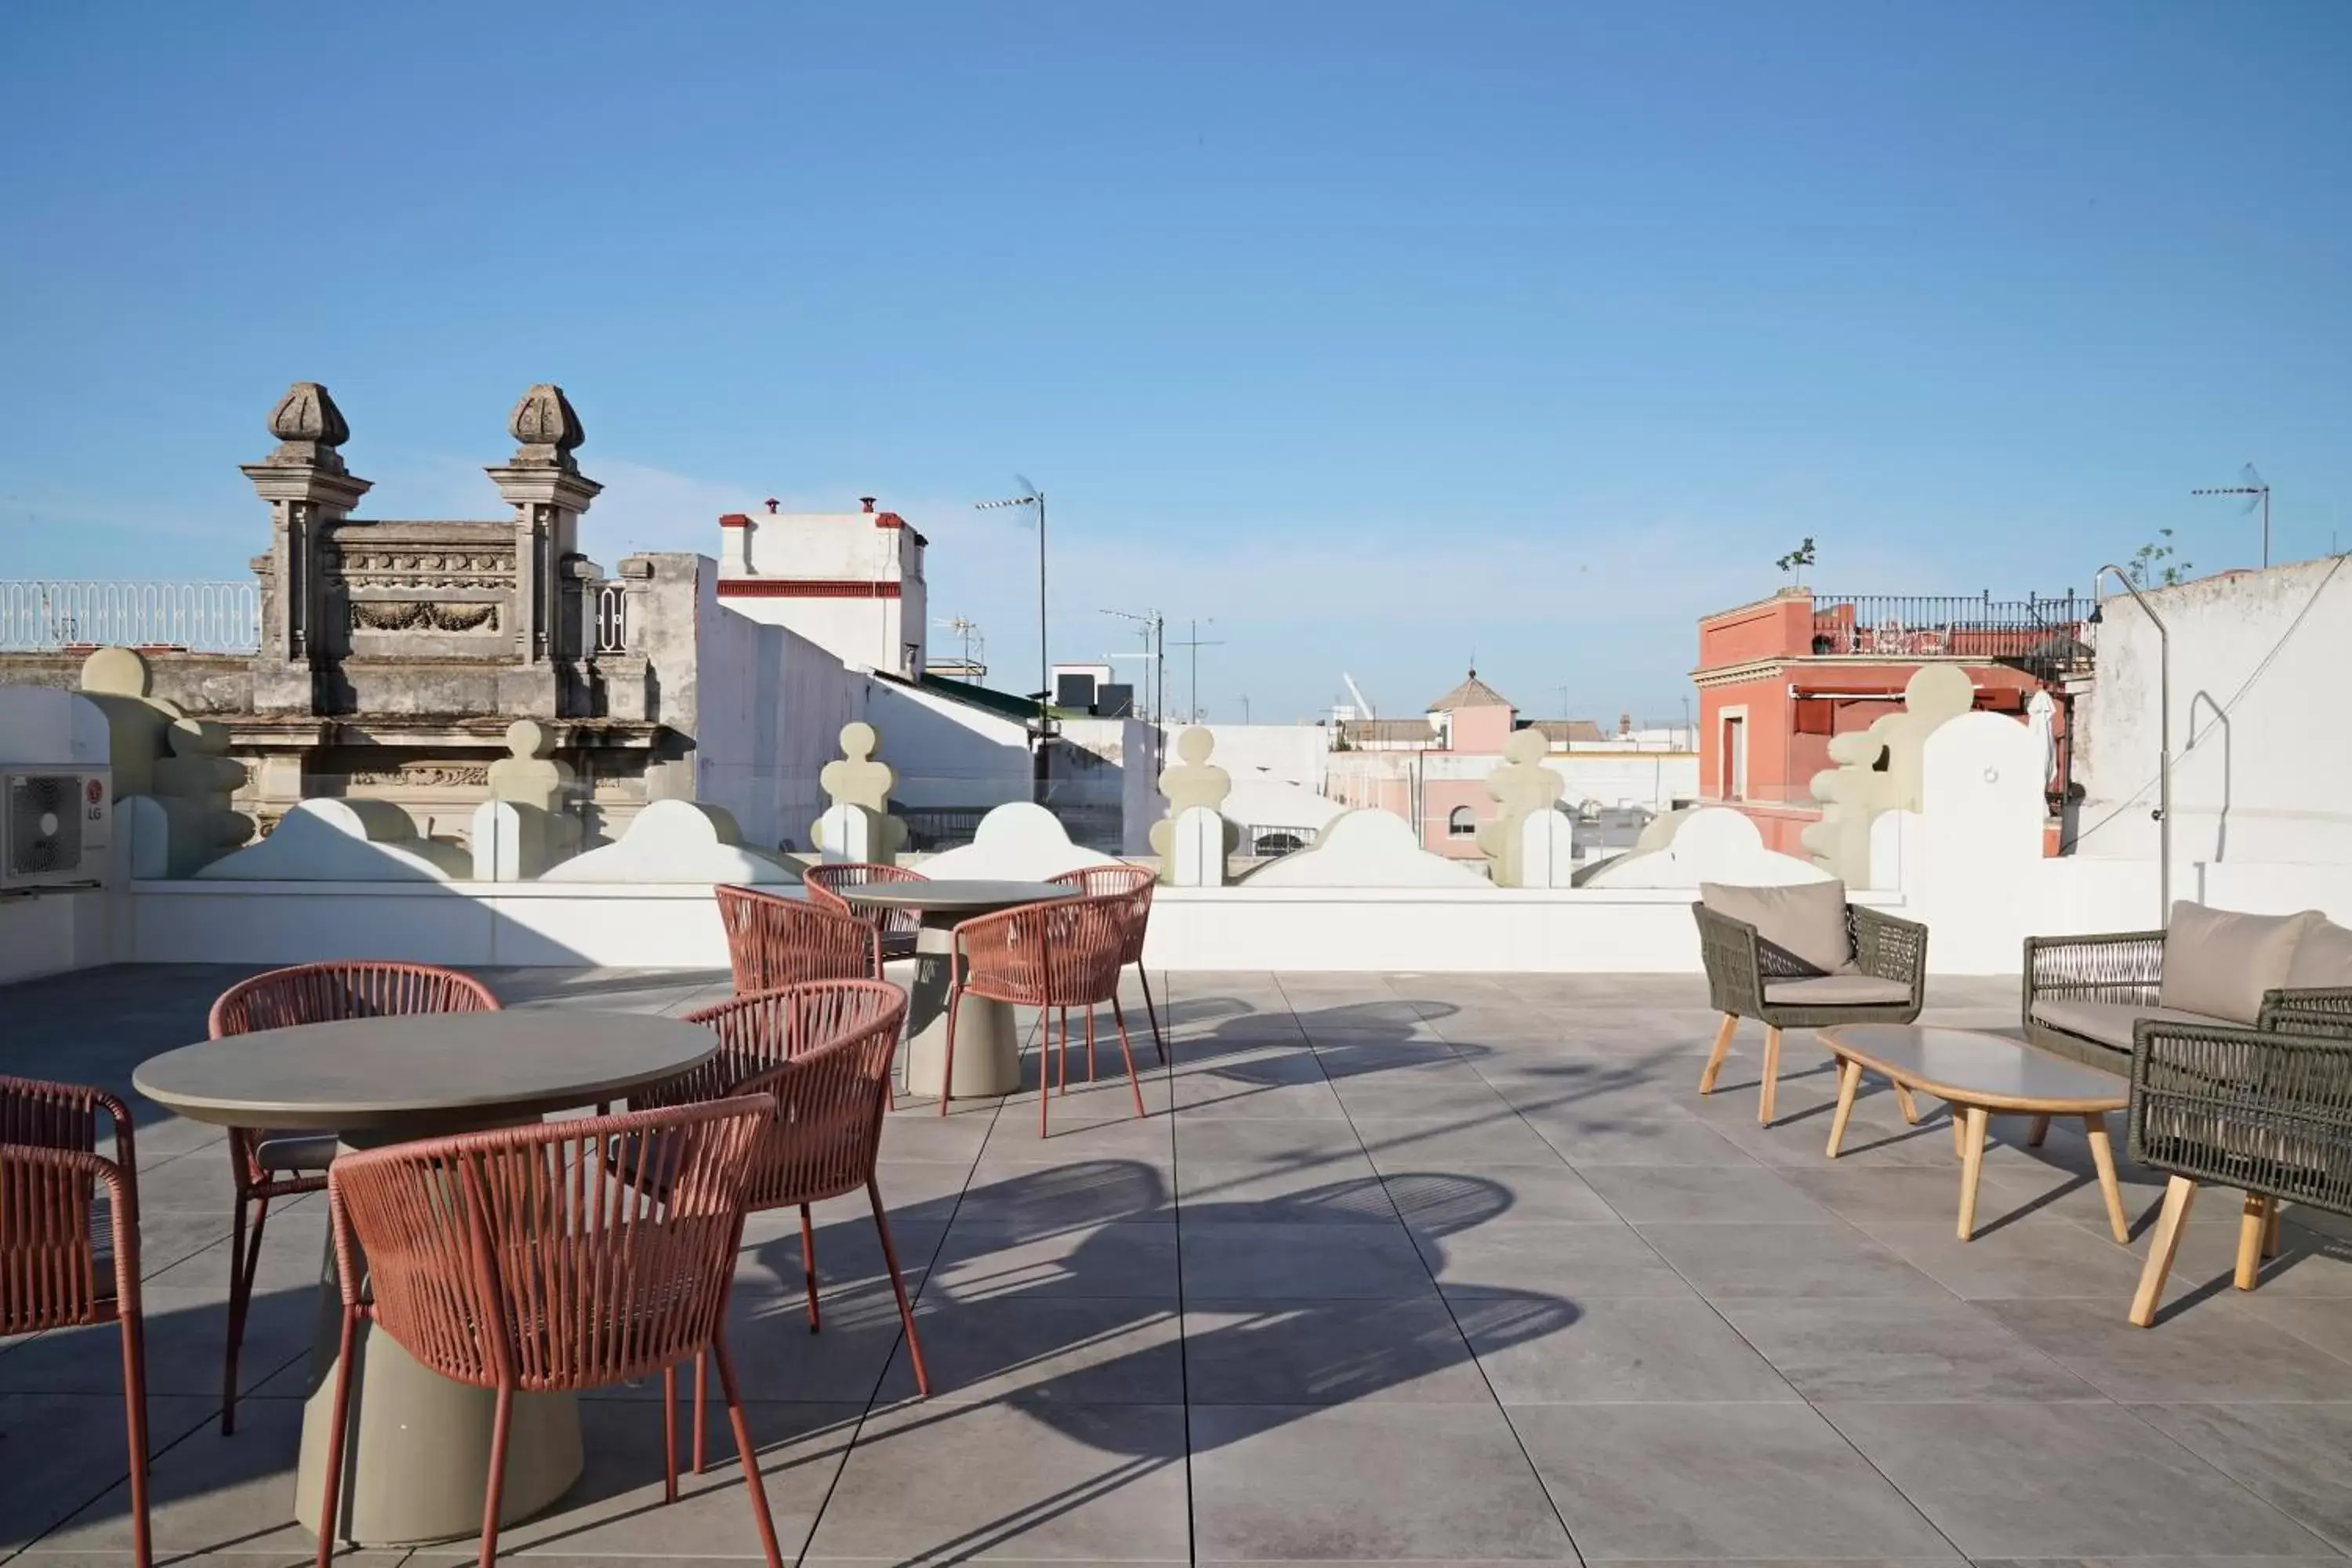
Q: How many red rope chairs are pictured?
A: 8